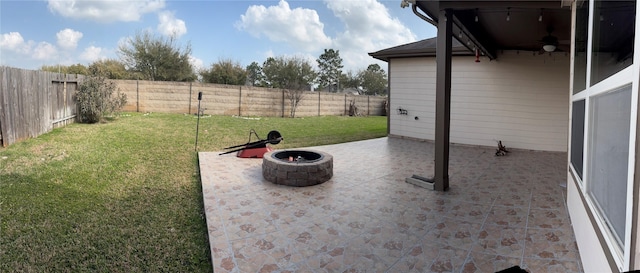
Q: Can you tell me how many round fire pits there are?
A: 1